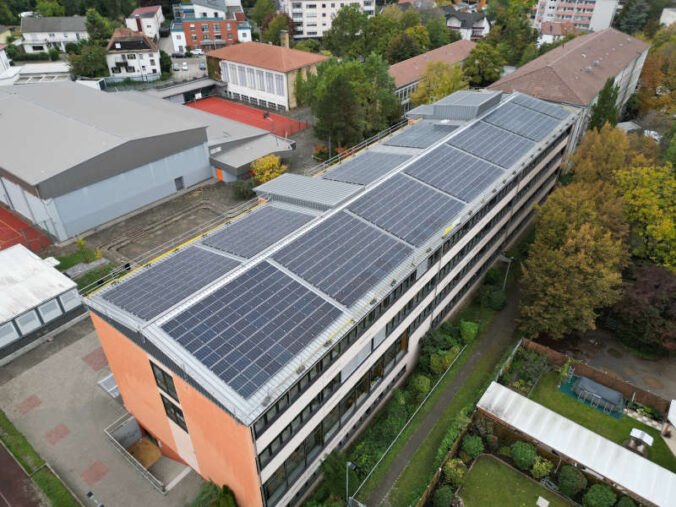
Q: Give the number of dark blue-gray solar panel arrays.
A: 11